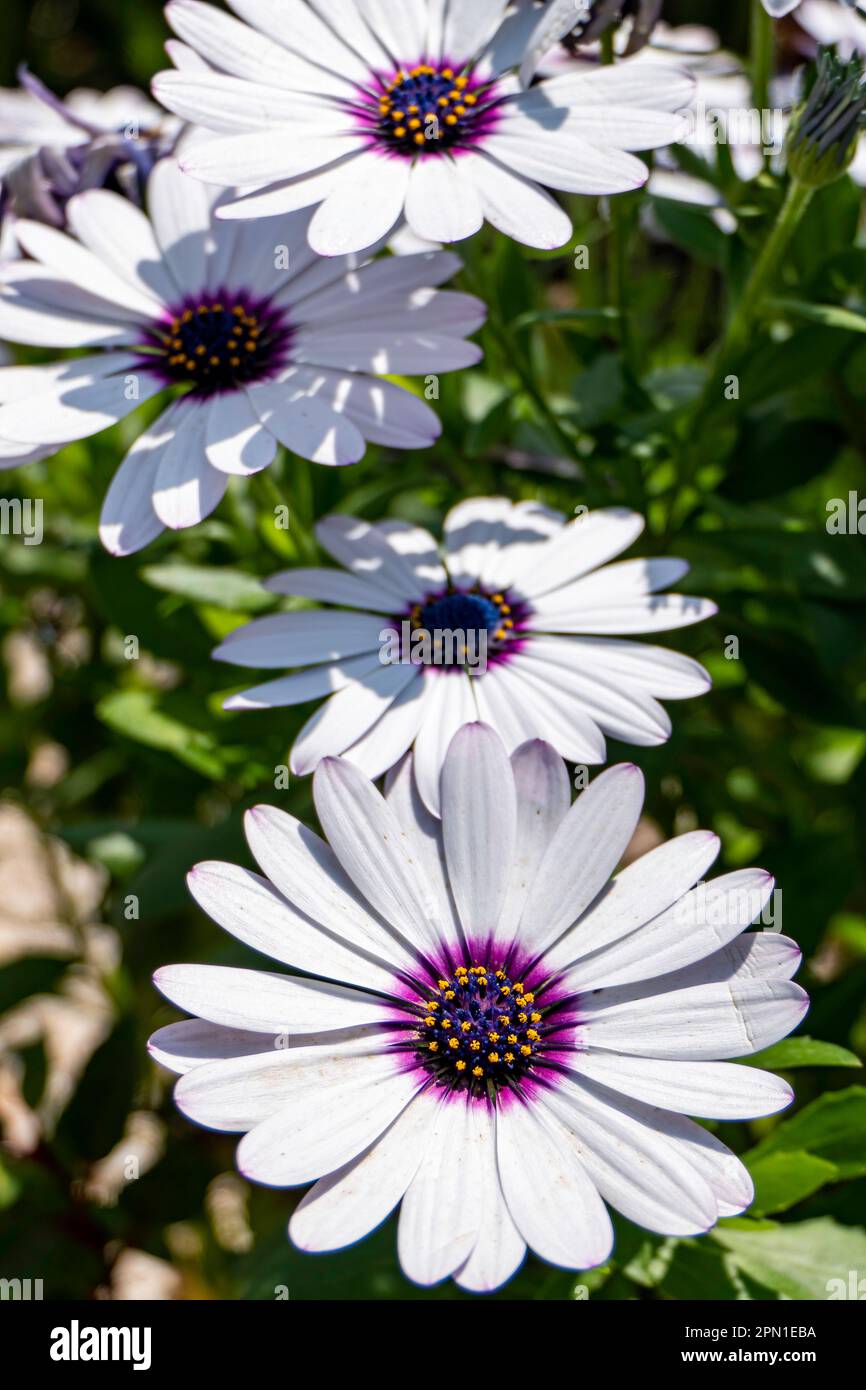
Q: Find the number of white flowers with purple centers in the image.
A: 4